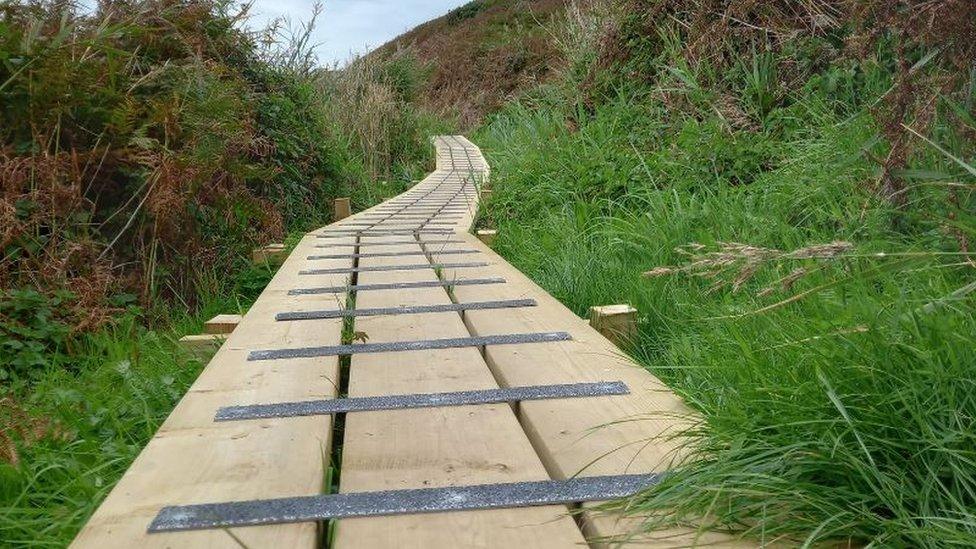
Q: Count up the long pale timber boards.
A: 3